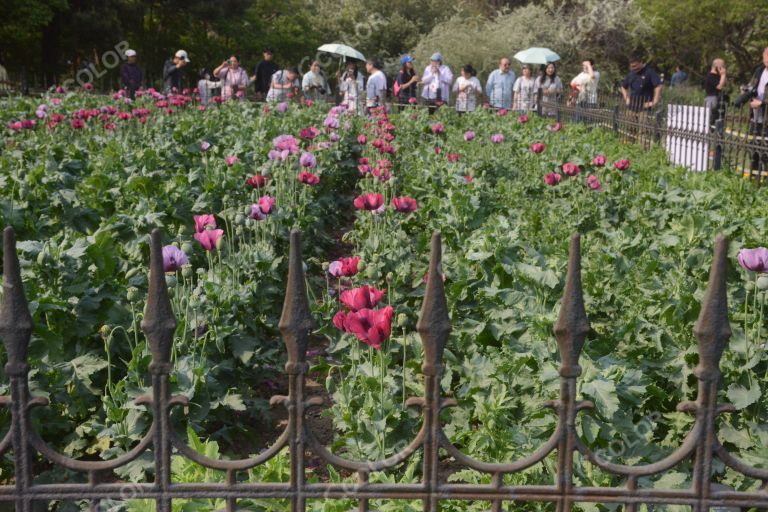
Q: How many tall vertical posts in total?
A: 6